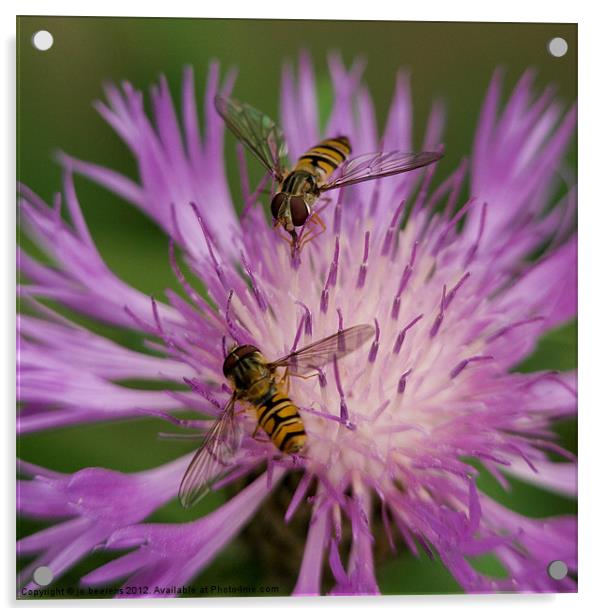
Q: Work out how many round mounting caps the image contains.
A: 4